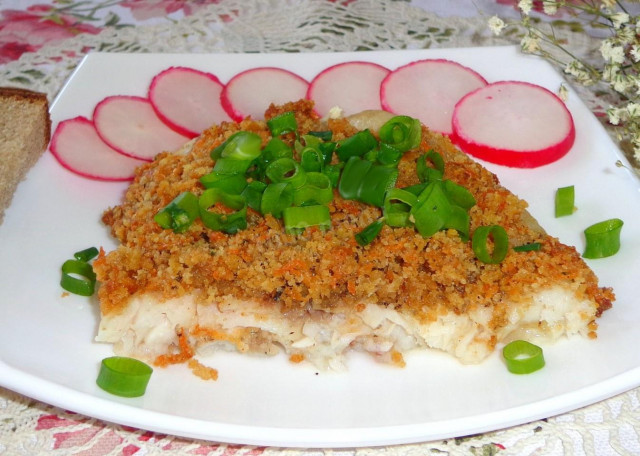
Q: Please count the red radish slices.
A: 7